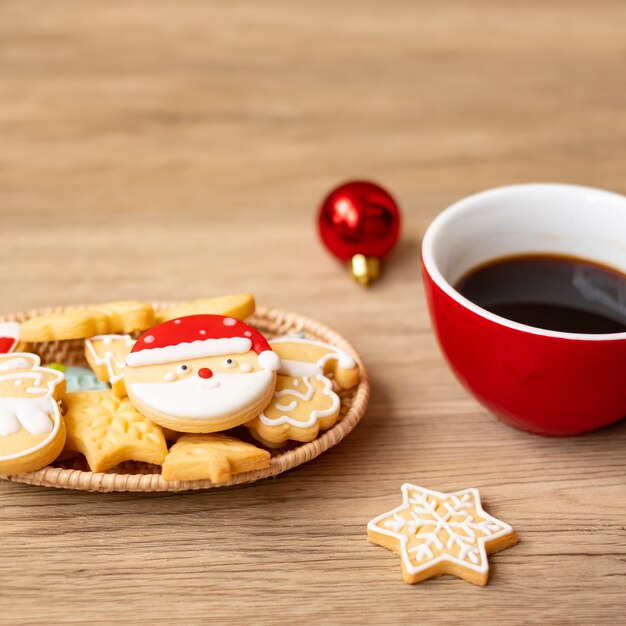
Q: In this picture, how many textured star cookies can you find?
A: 1